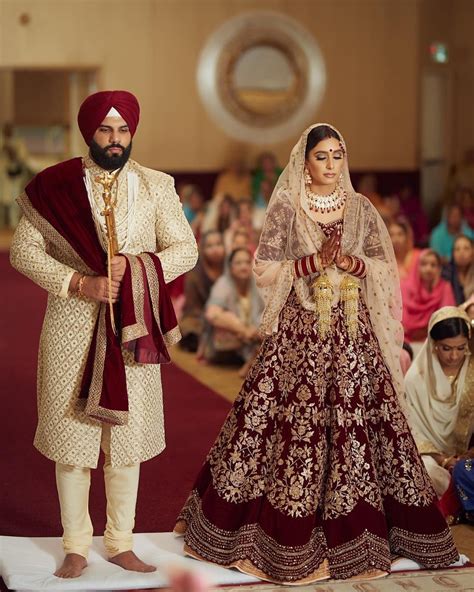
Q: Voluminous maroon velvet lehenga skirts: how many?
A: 1